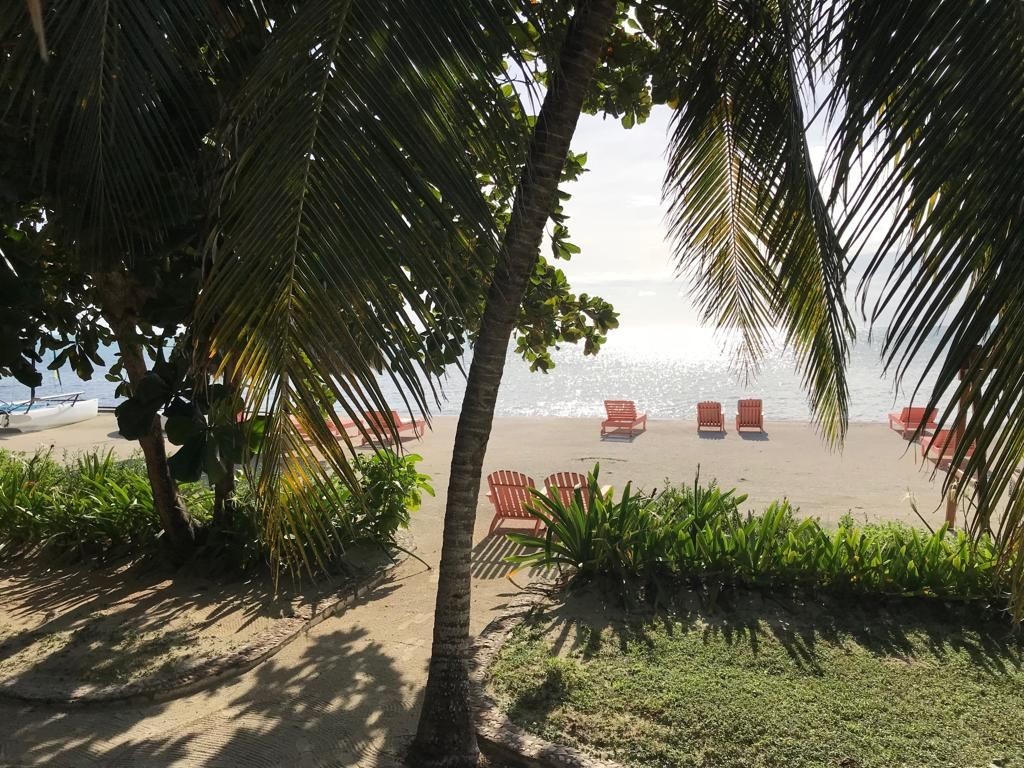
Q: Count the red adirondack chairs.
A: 4